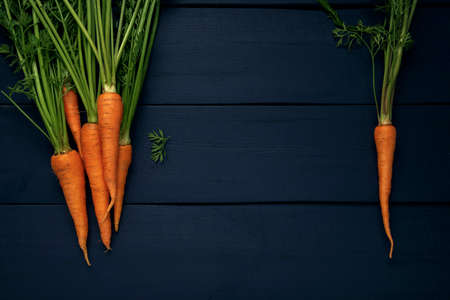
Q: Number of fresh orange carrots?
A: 6